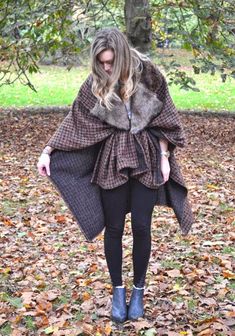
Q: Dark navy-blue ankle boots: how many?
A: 2